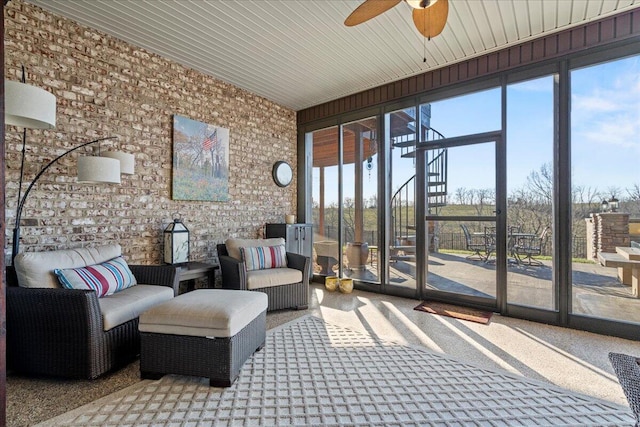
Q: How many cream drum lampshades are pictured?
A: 3